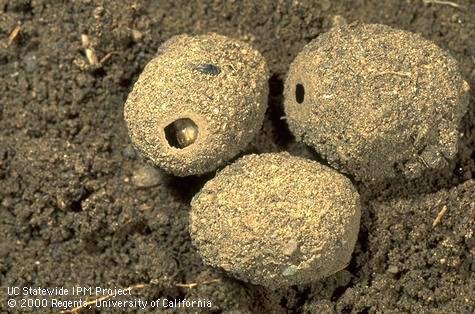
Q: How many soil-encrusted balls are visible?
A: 3